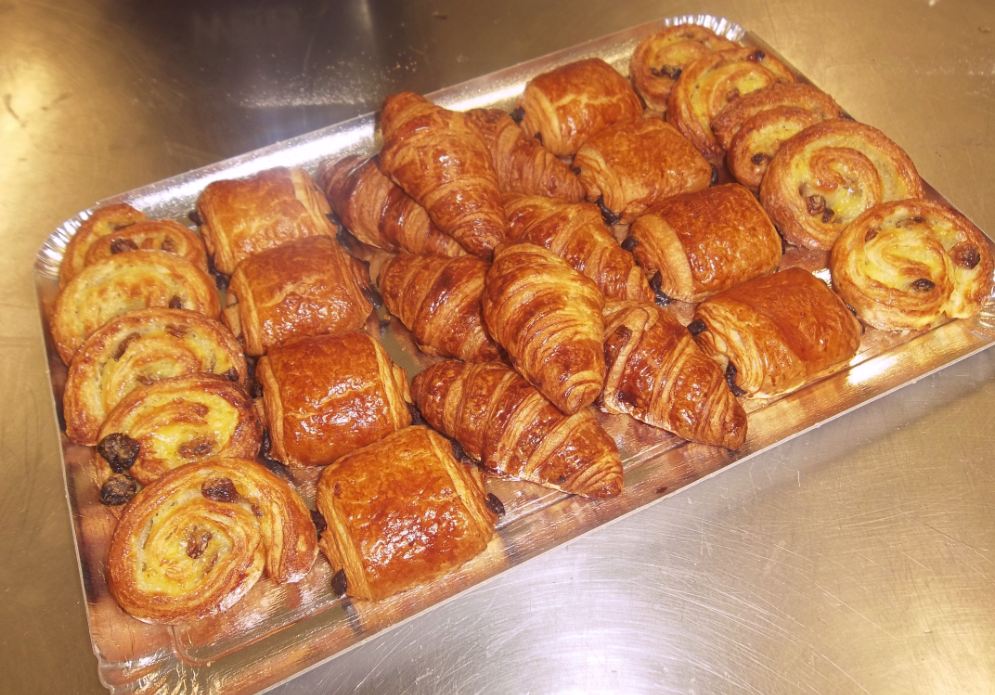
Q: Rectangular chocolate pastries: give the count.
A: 8